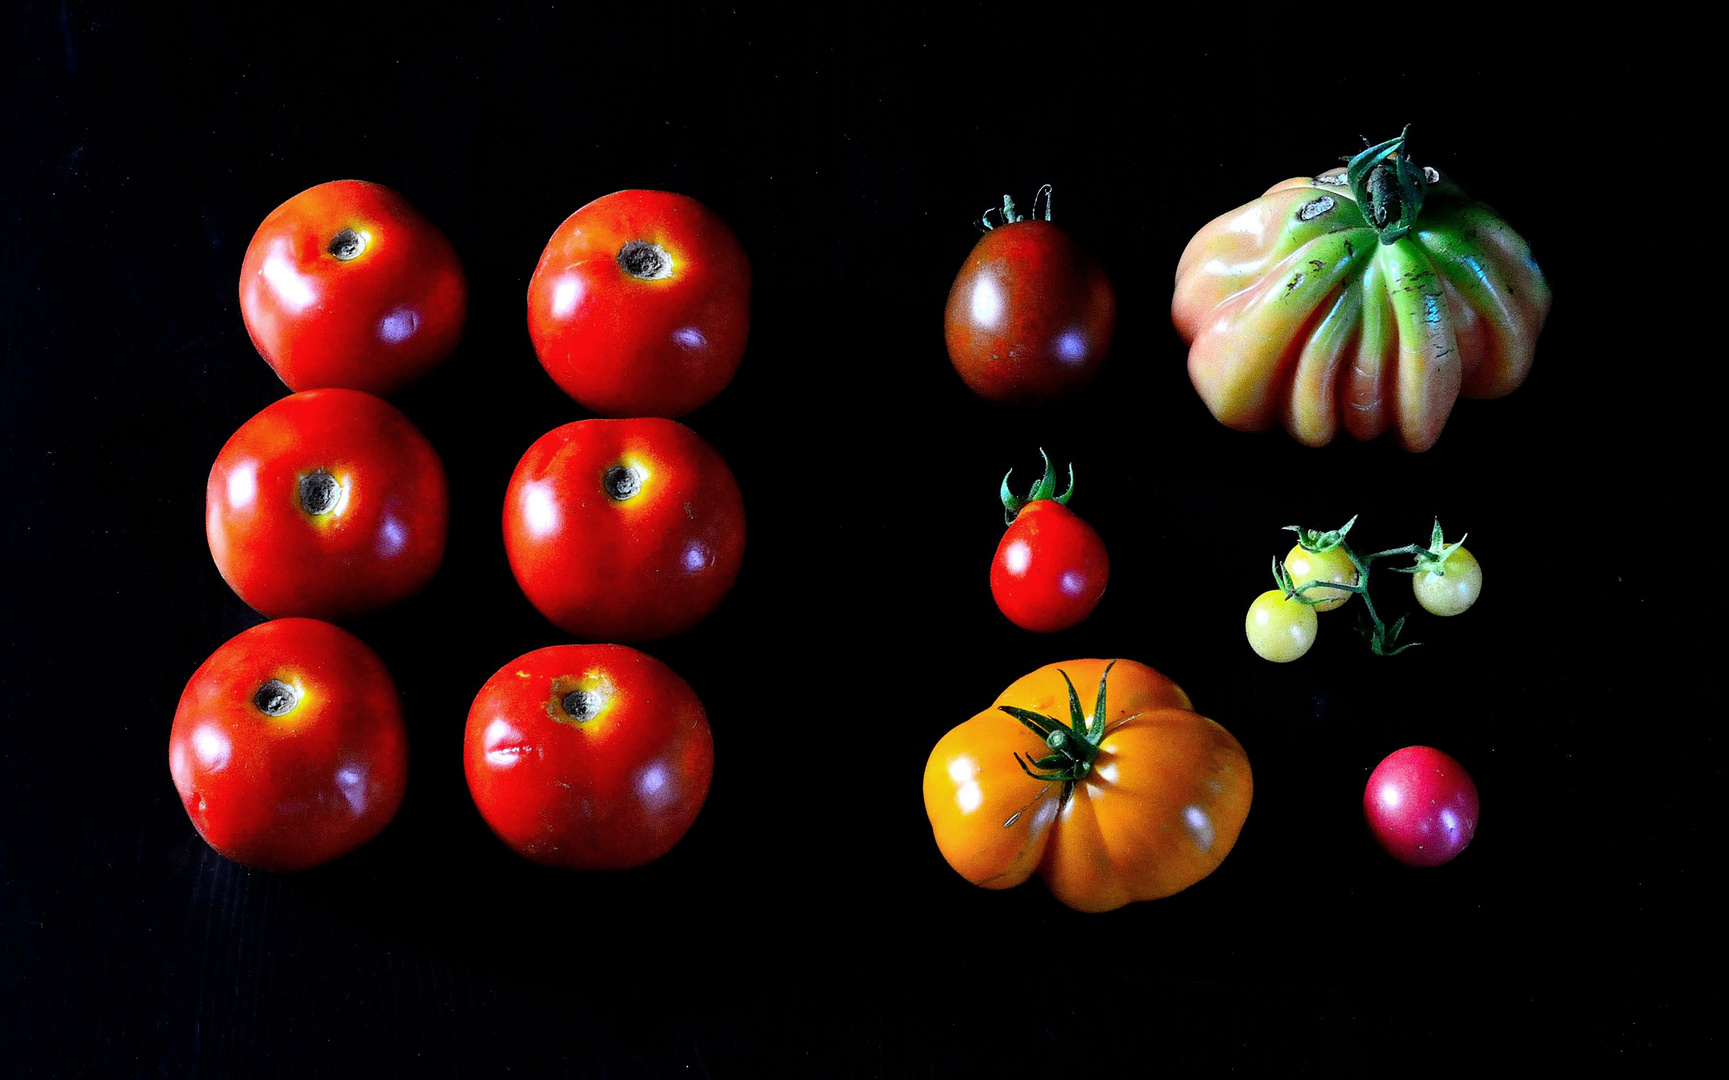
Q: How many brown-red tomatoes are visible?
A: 1